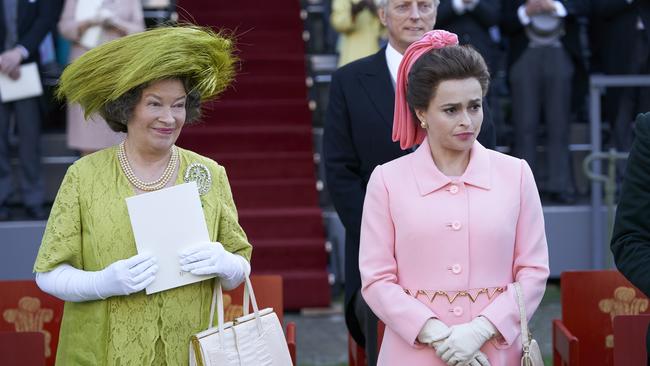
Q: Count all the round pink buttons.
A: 4